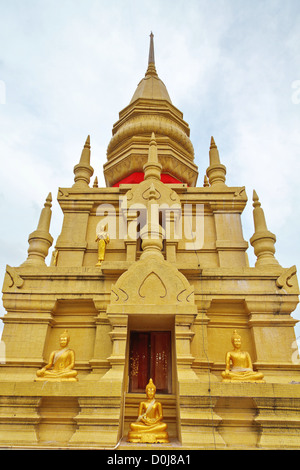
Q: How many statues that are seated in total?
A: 3